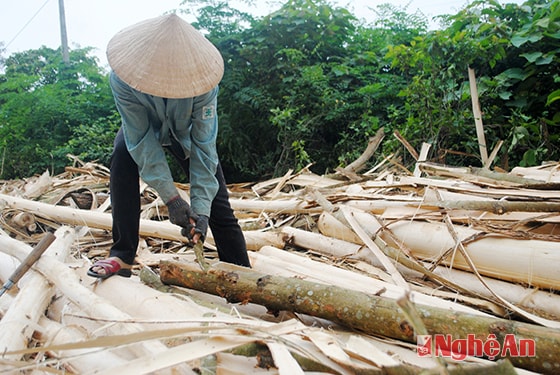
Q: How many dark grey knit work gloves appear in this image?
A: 2